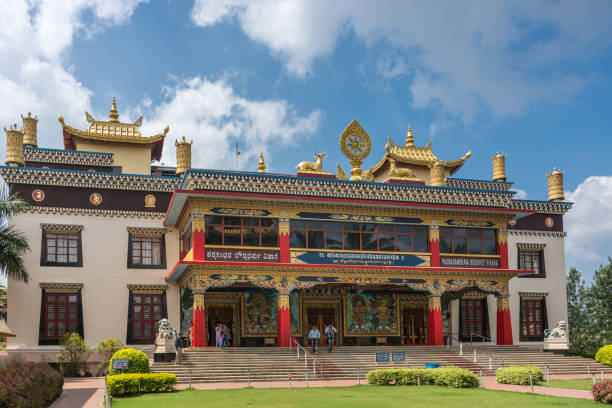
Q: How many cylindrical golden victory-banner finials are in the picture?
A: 6